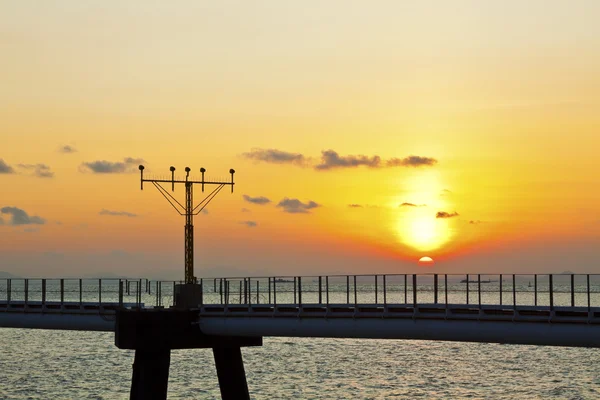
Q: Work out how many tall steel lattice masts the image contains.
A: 1